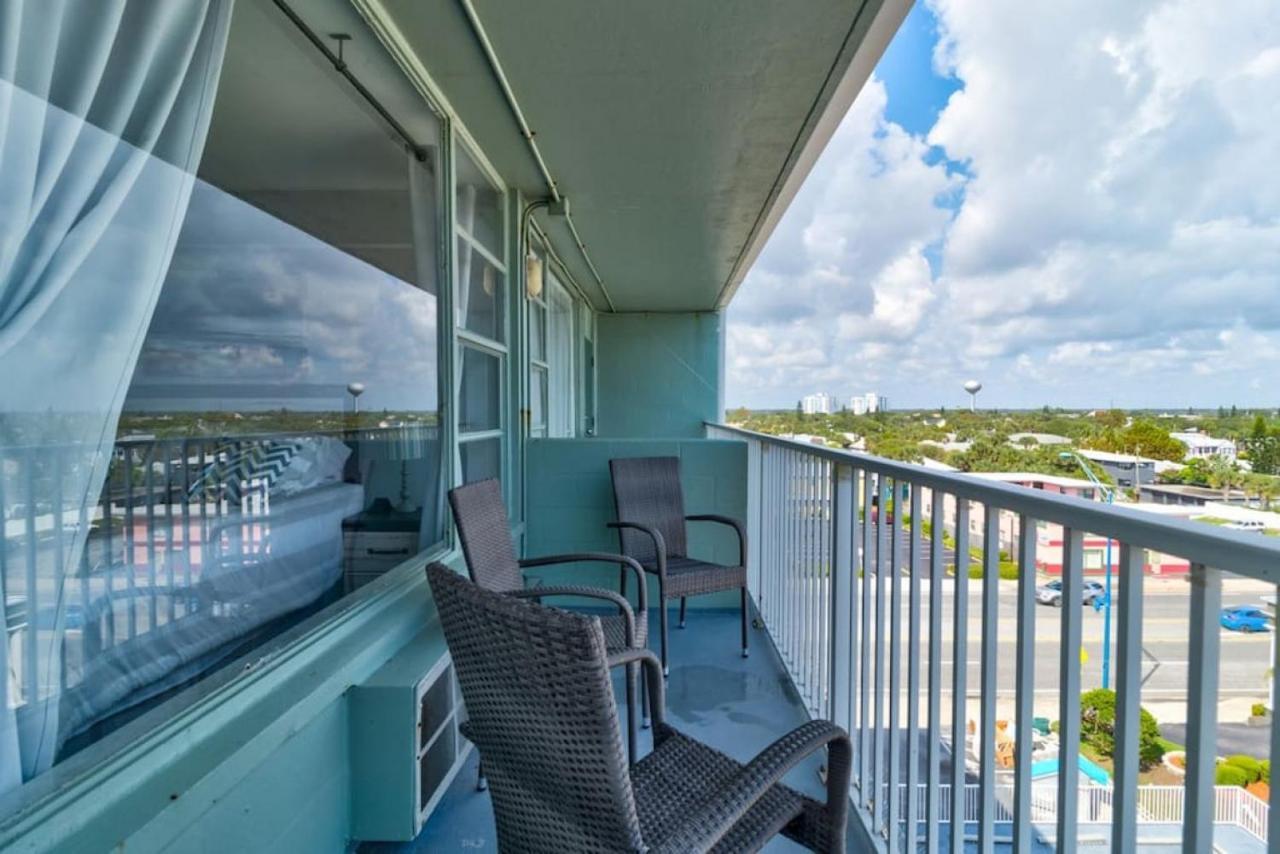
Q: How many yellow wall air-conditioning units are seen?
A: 0